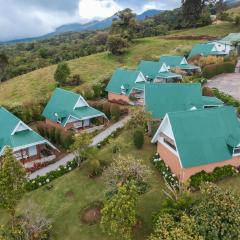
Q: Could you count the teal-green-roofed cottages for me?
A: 8